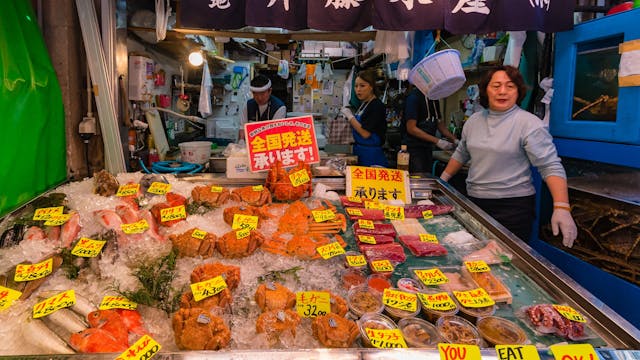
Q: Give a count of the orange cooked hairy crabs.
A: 12